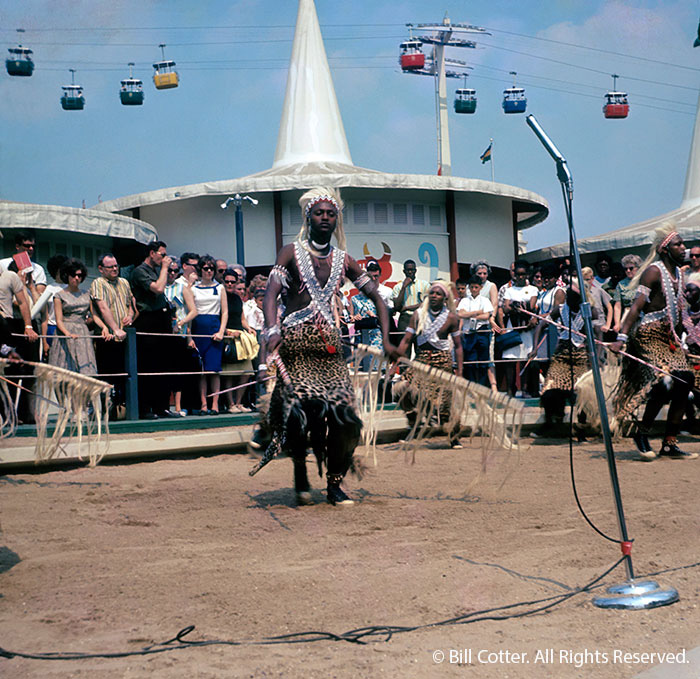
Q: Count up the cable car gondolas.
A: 8